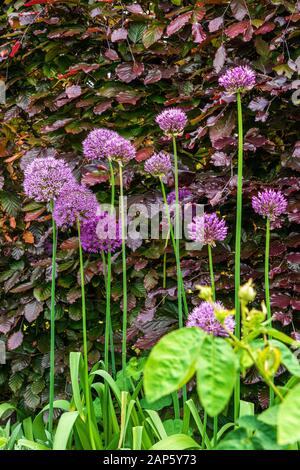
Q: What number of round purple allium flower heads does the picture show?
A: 12